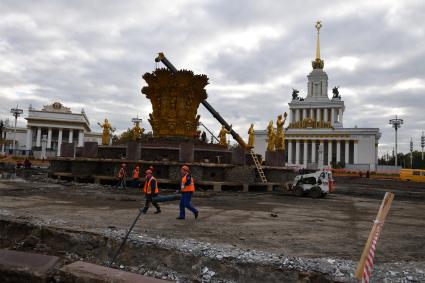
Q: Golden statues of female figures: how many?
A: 6